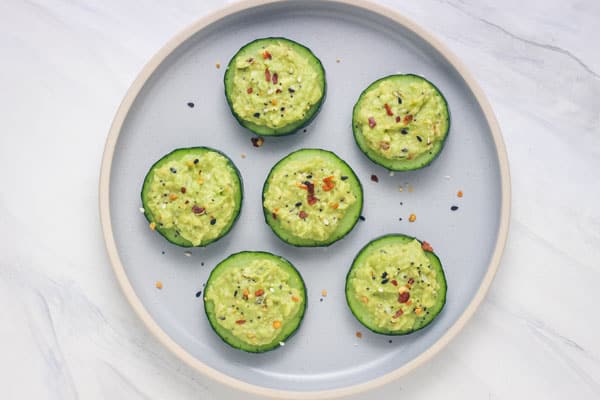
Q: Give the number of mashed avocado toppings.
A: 6